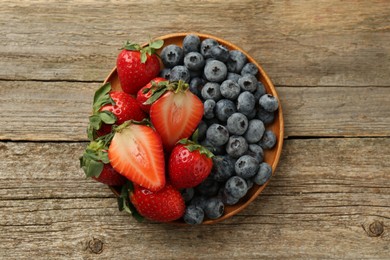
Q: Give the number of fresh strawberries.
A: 8